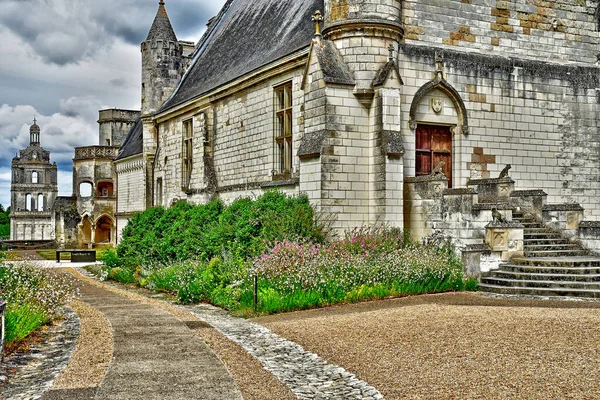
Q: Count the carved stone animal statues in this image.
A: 3